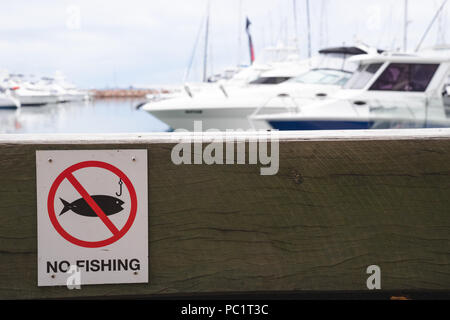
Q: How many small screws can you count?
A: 4